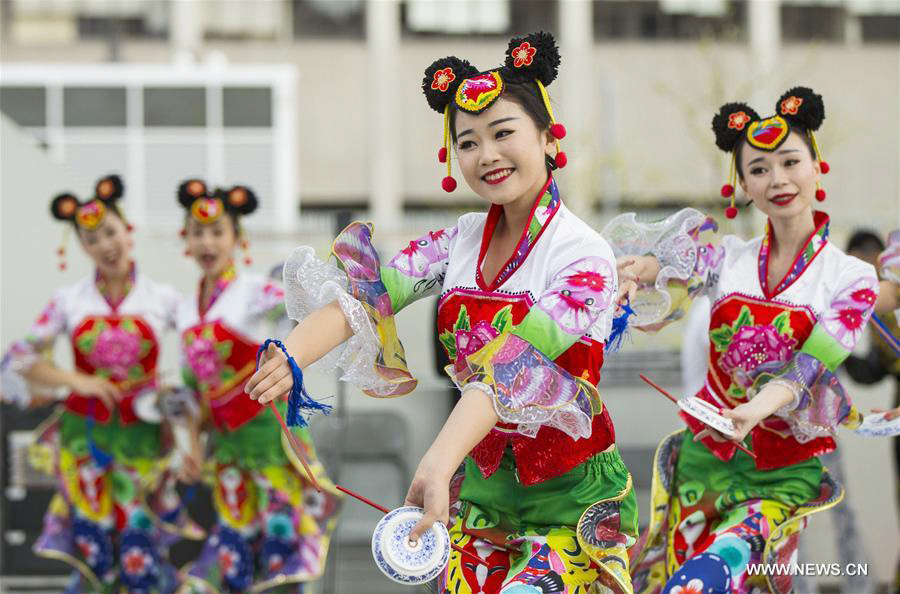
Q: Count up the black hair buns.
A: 8